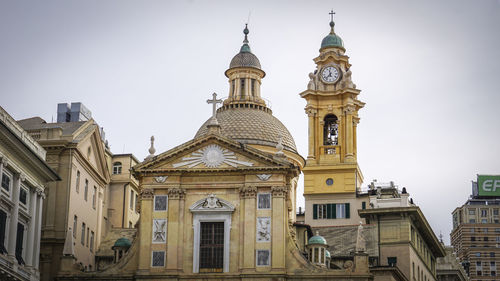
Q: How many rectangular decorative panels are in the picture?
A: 6